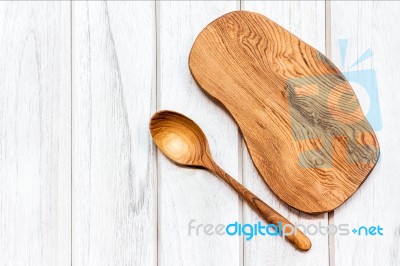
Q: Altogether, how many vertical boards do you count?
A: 5